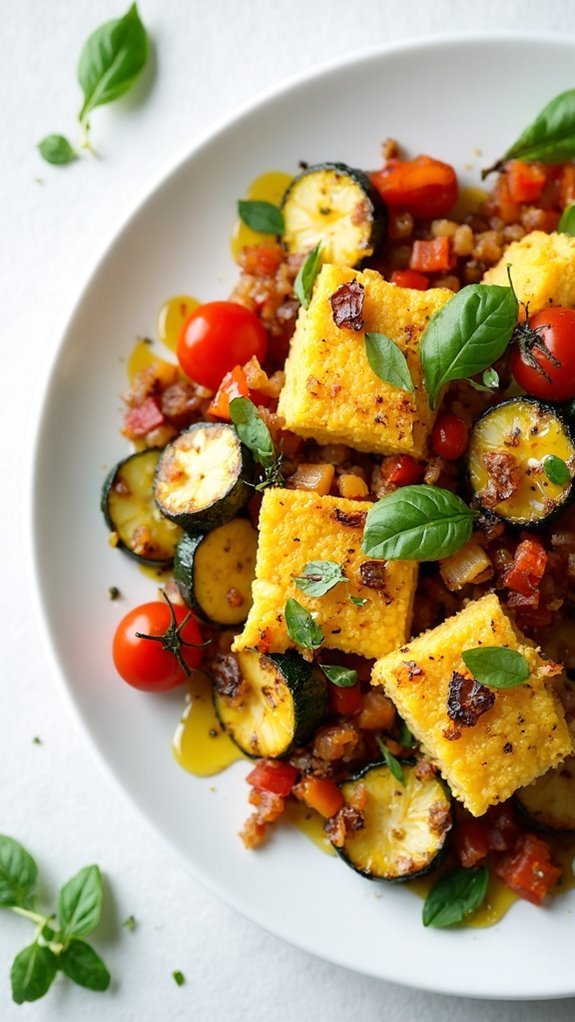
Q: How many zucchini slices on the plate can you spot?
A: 8